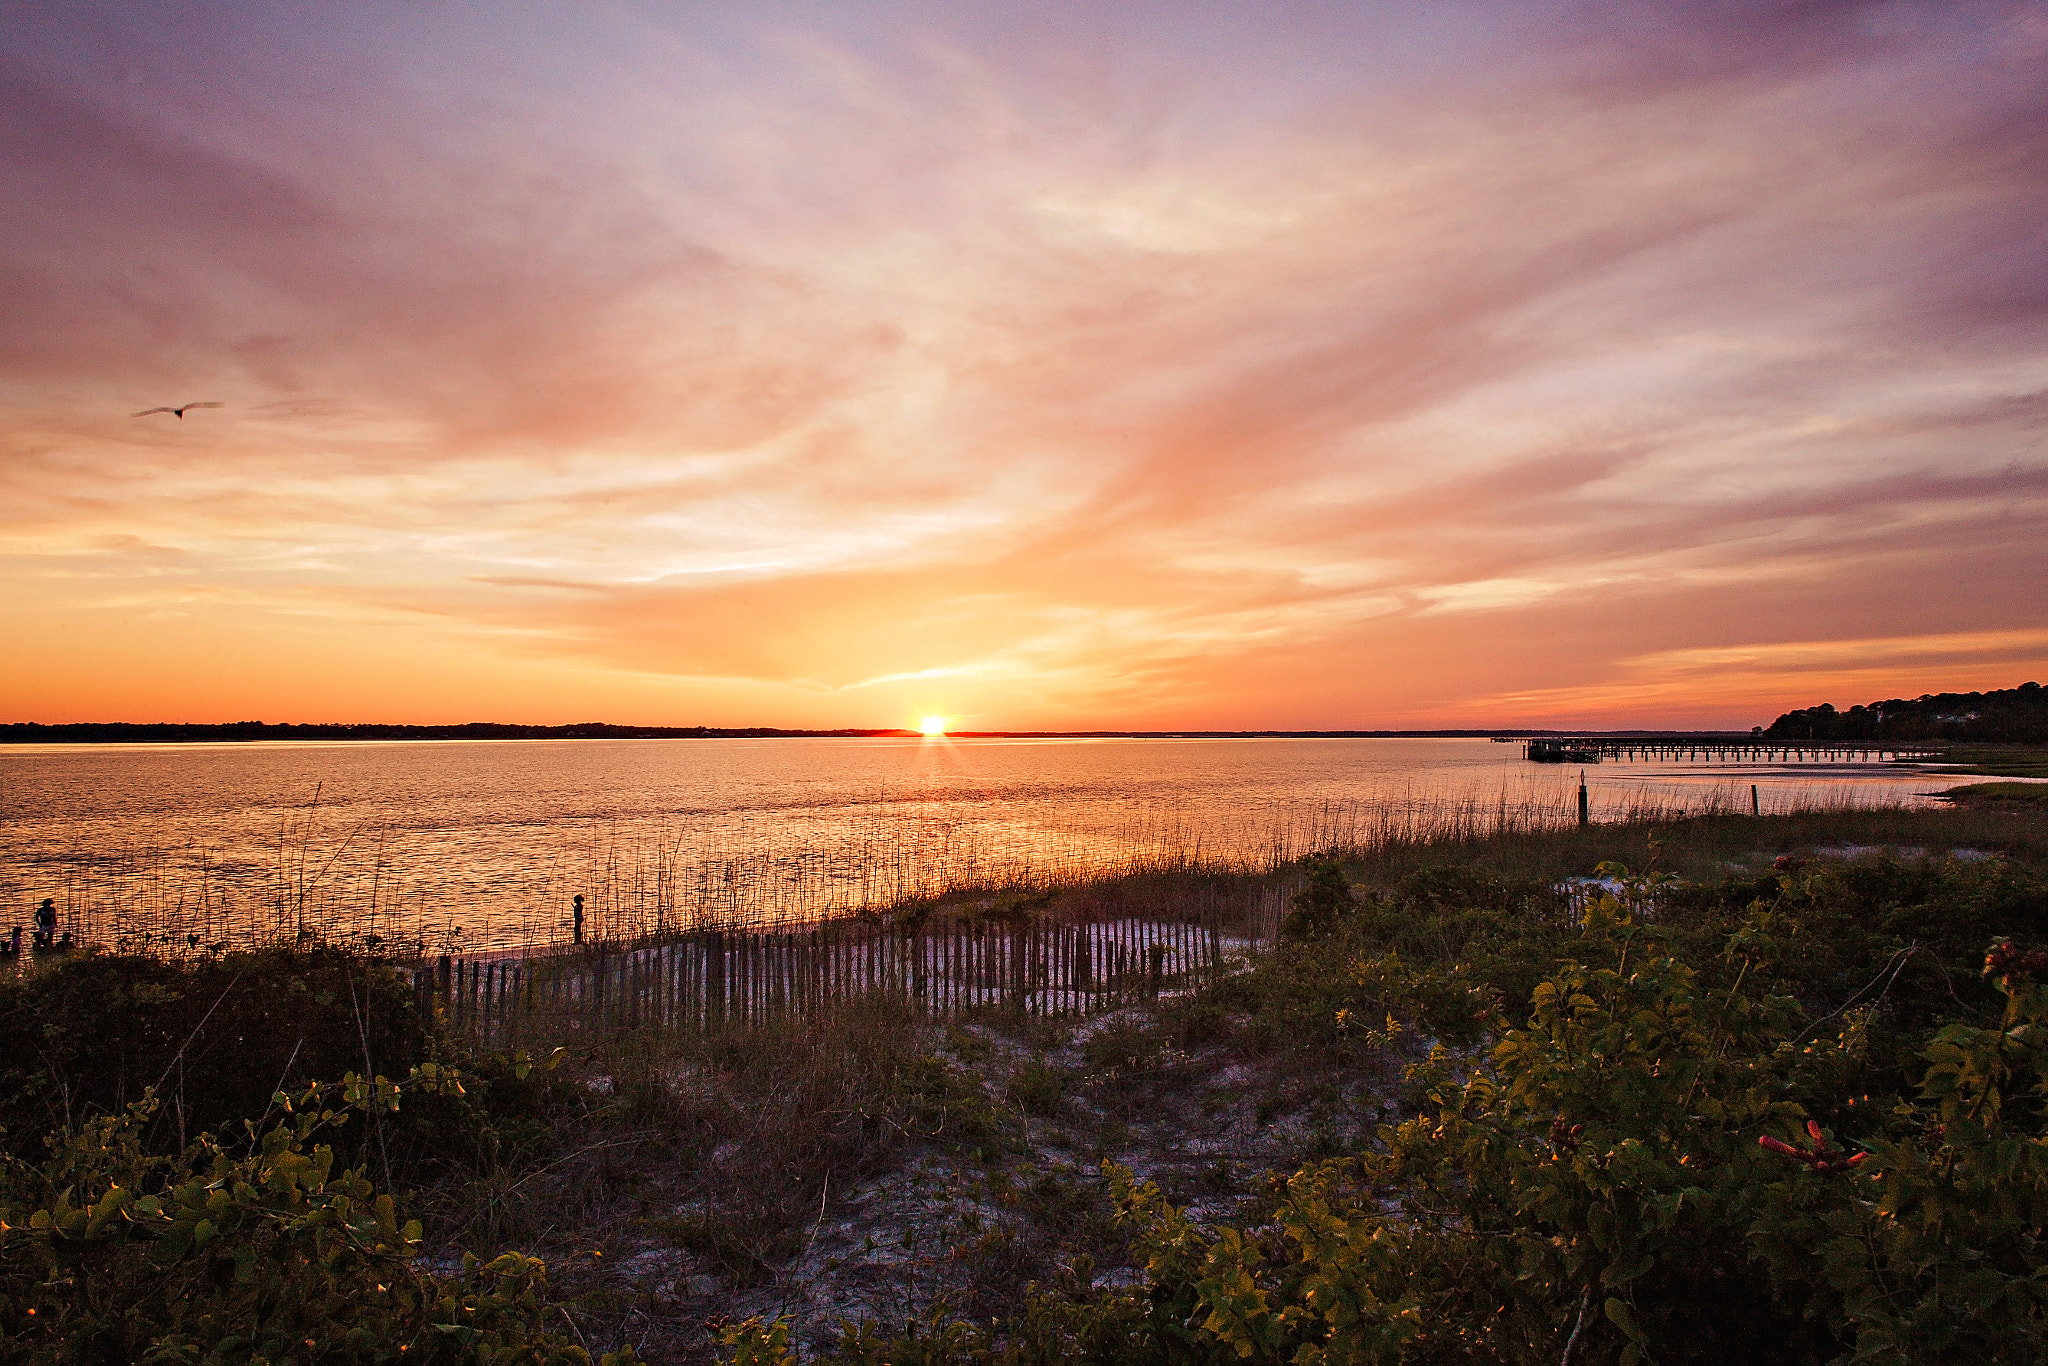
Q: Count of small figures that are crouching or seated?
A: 2